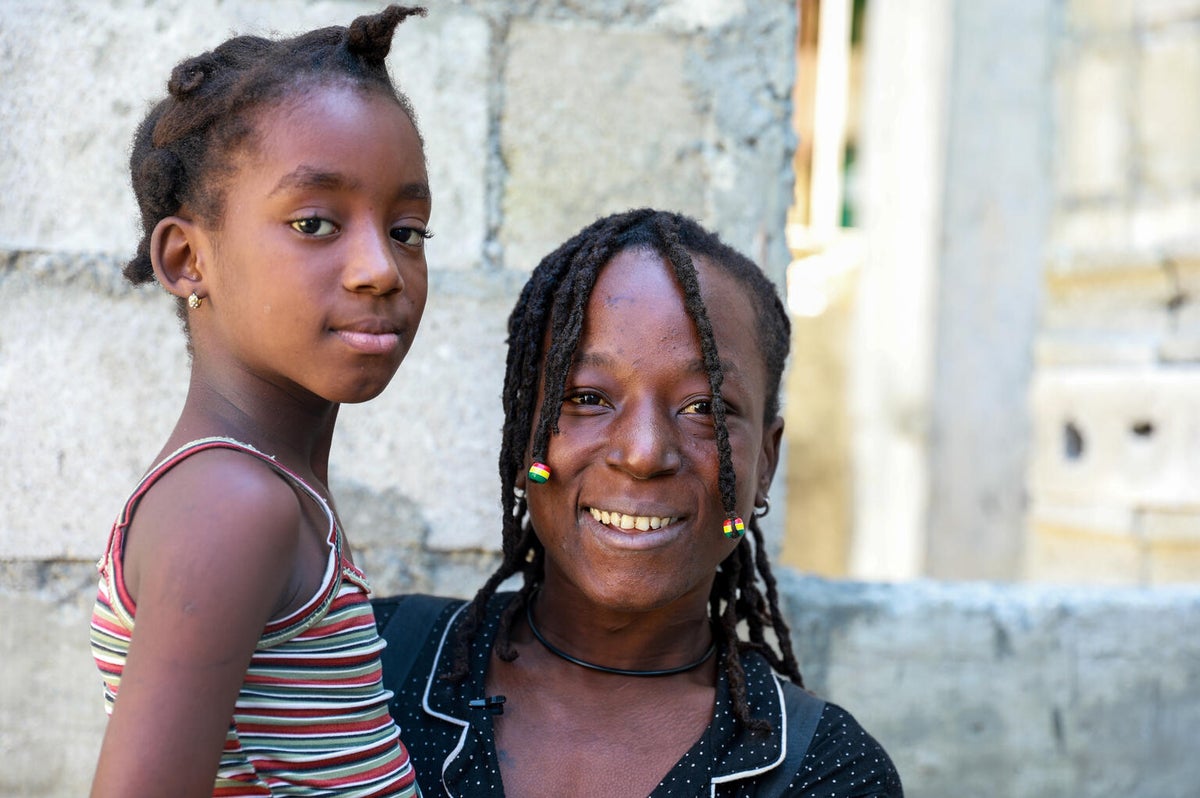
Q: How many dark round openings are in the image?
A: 2